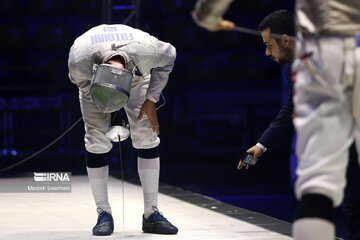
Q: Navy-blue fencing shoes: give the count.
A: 2